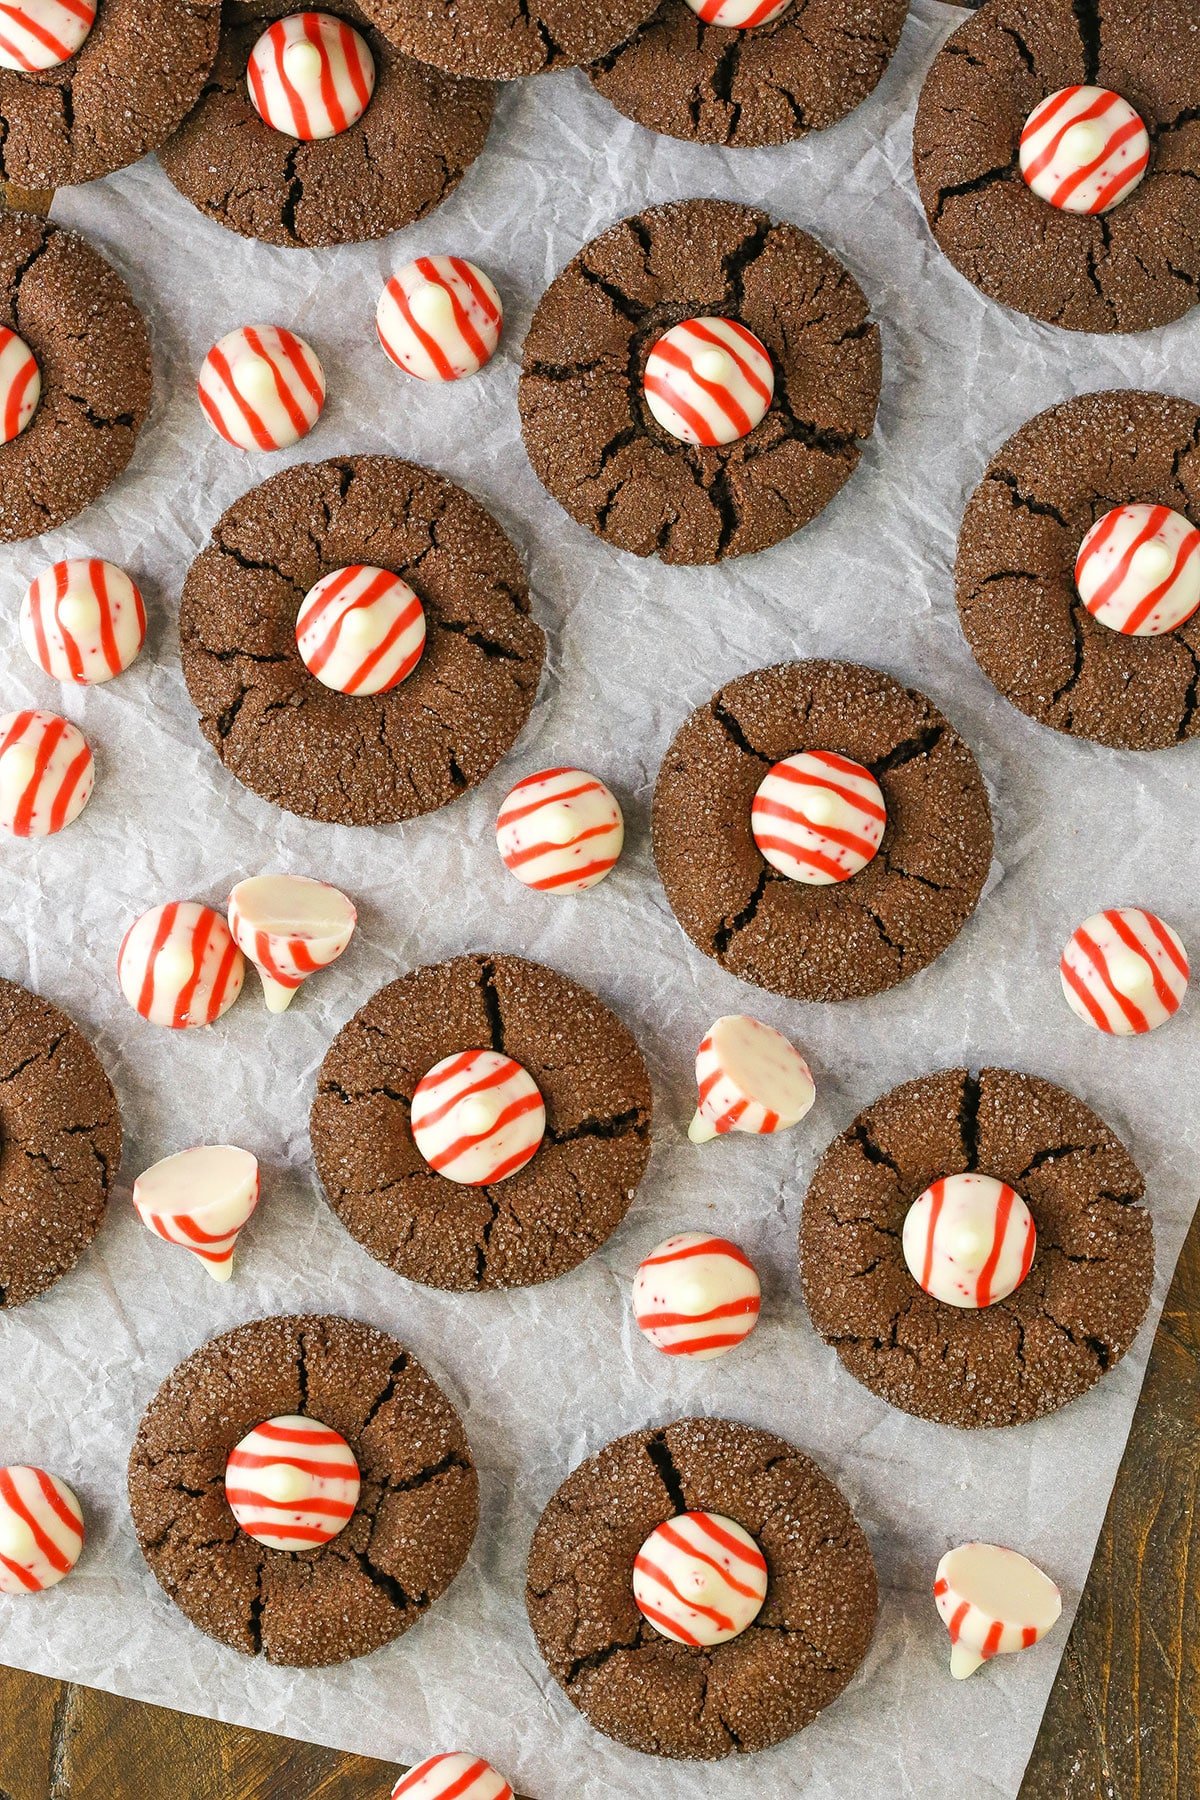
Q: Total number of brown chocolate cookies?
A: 15